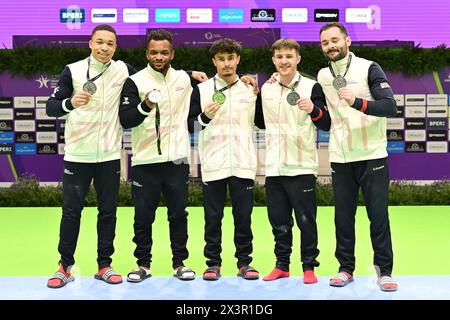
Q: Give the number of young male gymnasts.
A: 5